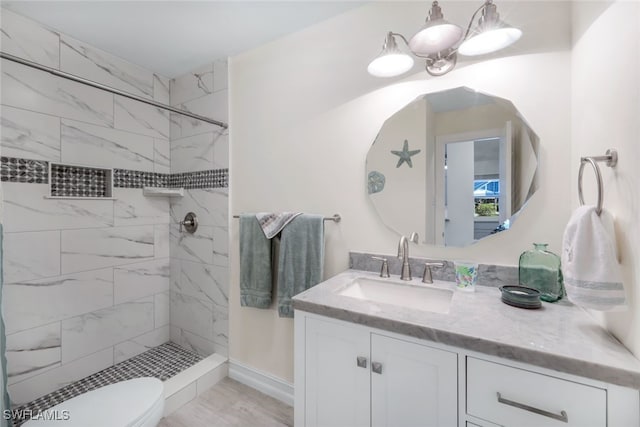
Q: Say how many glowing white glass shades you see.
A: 3